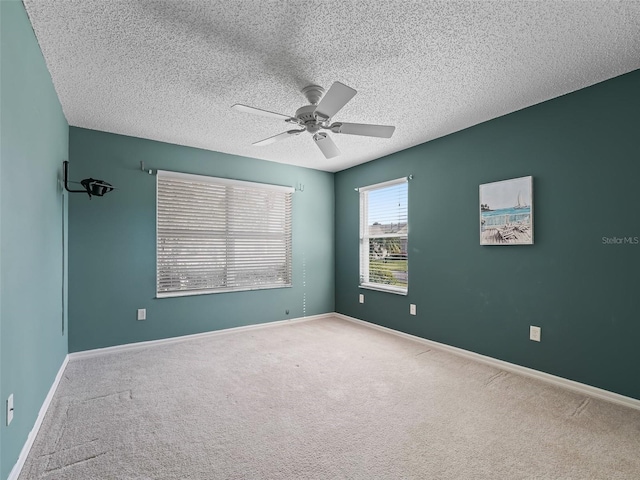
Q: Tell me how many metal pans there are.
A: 0